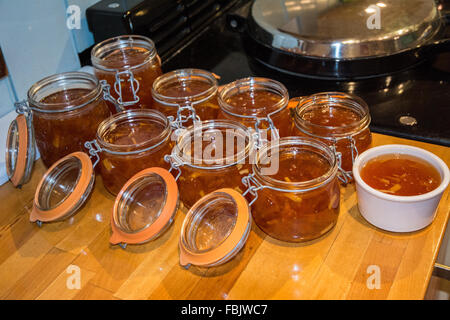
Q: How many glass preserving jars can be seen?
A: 8